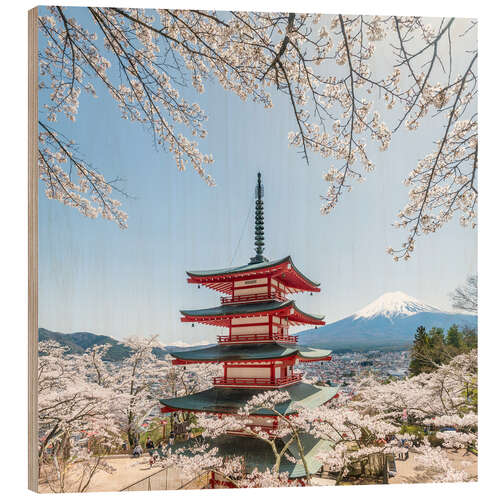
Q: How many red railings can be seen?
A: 3